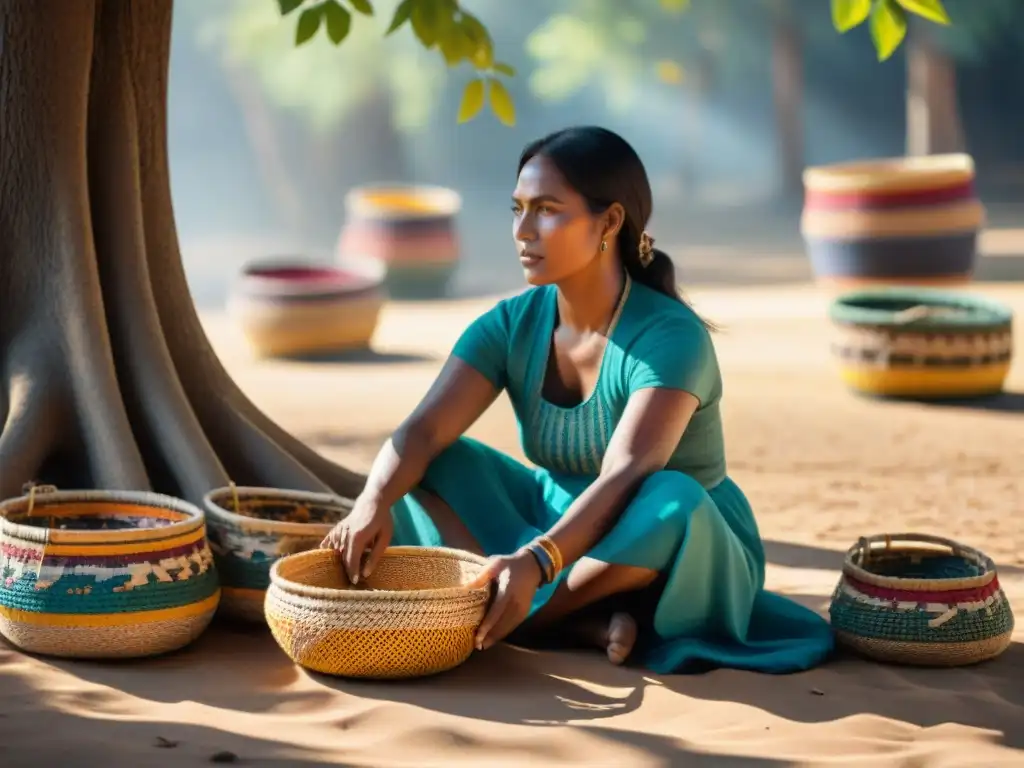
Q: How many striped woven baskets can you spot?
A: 7